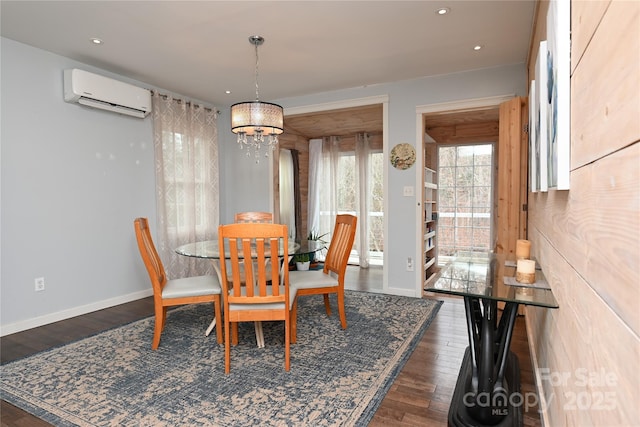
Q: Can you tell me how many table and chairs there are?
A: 6